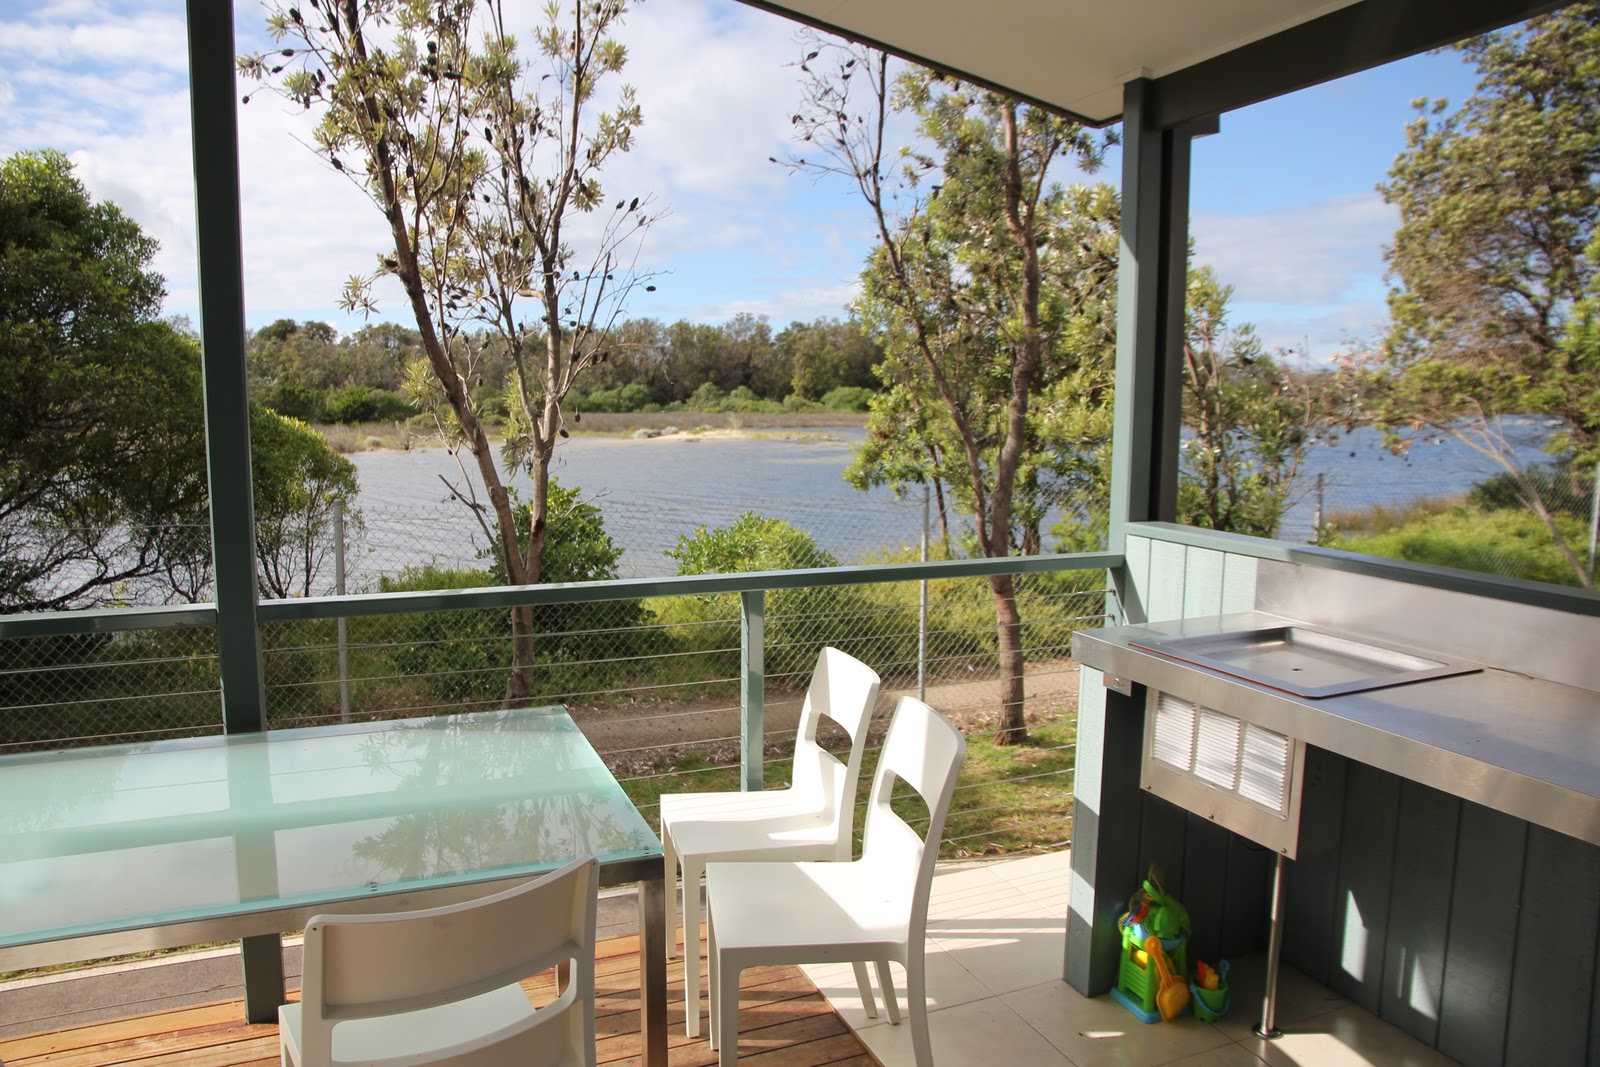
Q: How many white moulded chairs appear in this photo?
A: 3